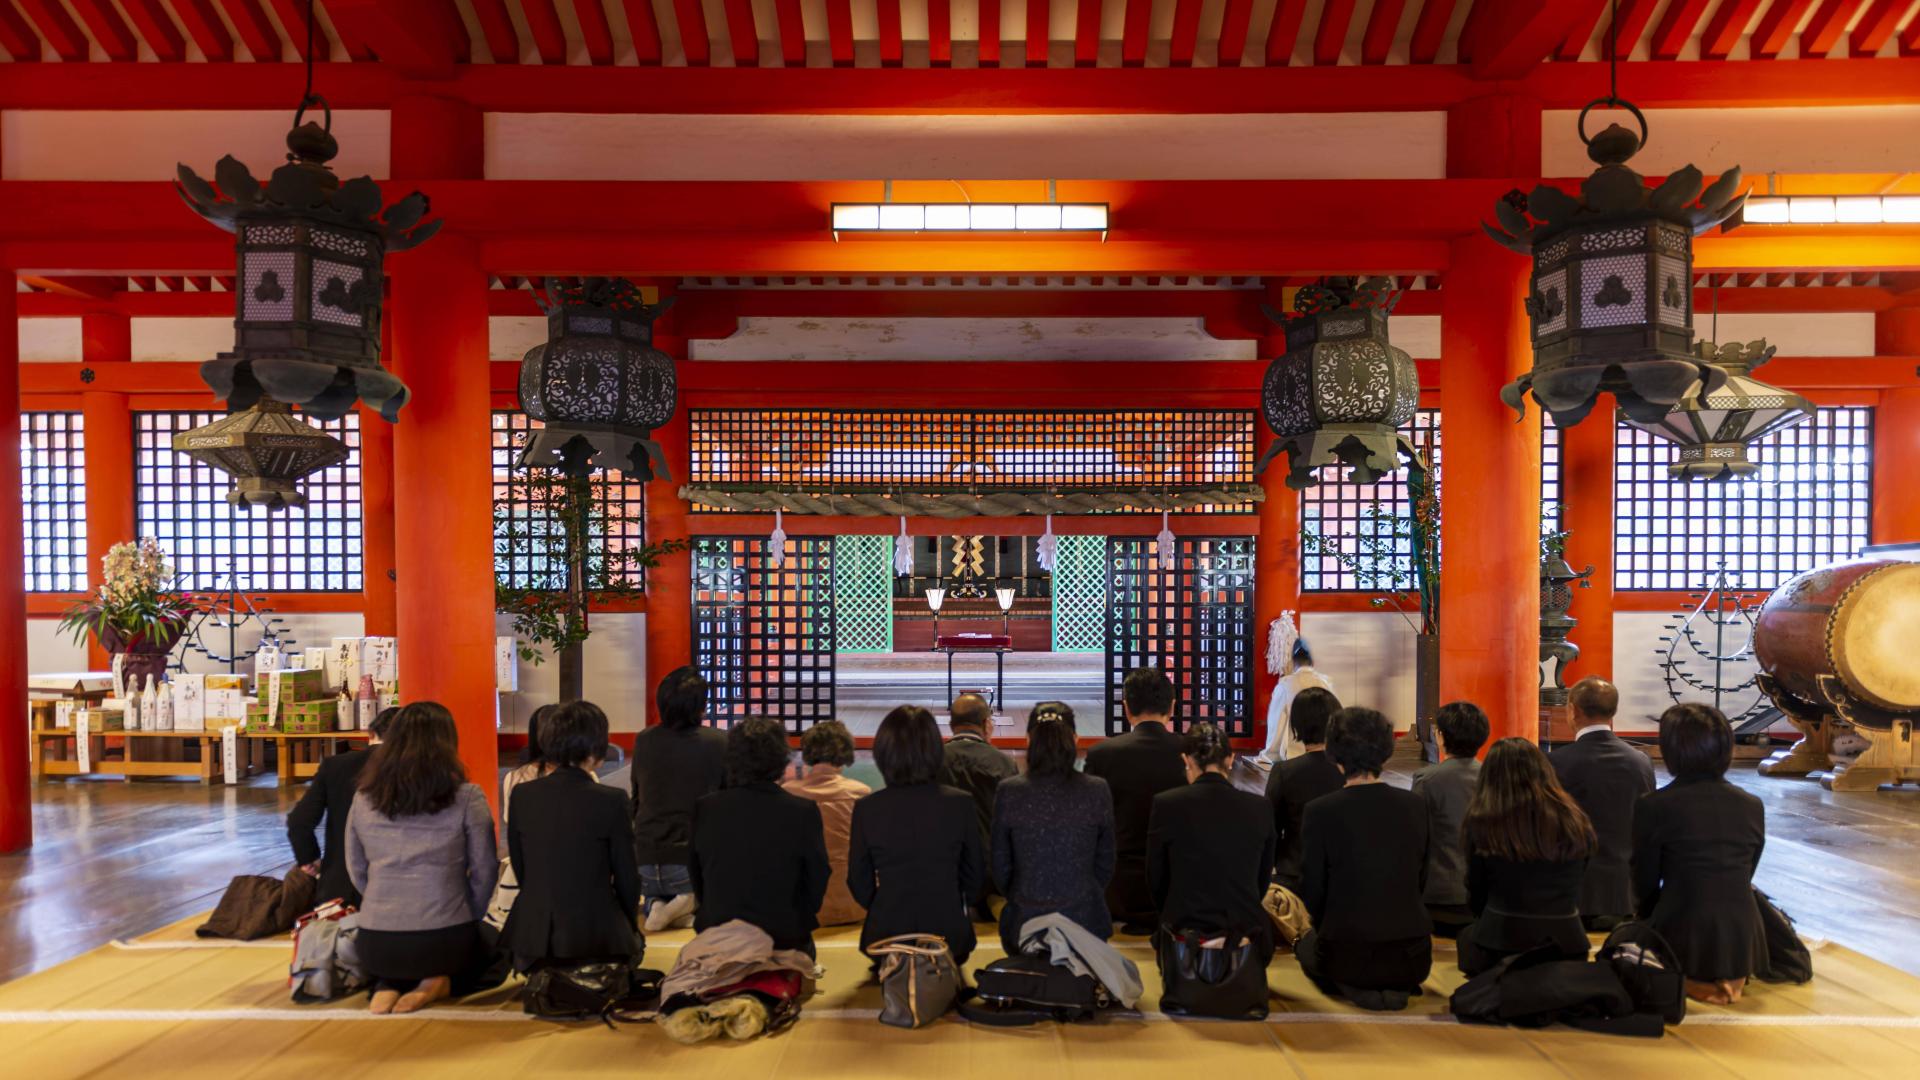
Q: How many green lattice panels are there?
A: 2